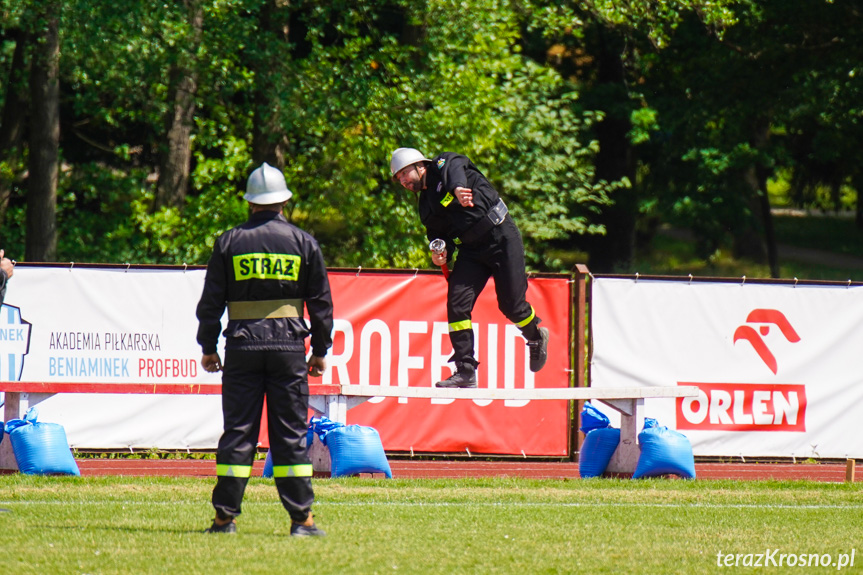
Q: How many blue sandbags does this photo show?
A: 6